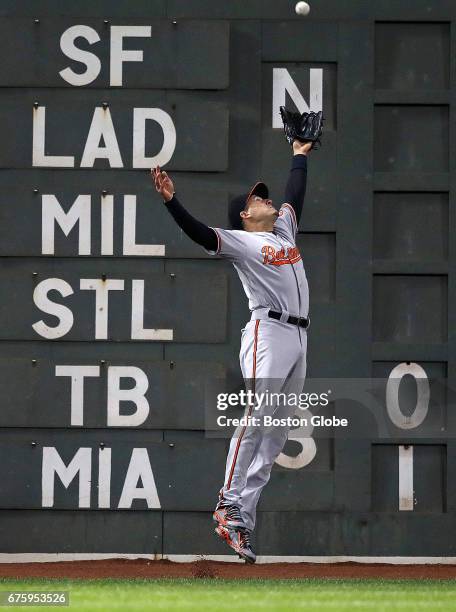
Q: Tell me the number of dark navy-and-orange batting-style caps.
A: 1